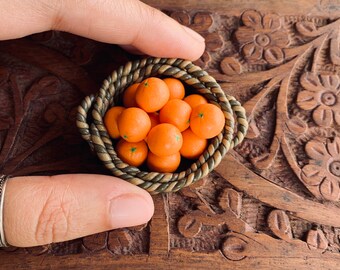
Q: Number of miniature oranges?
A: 13